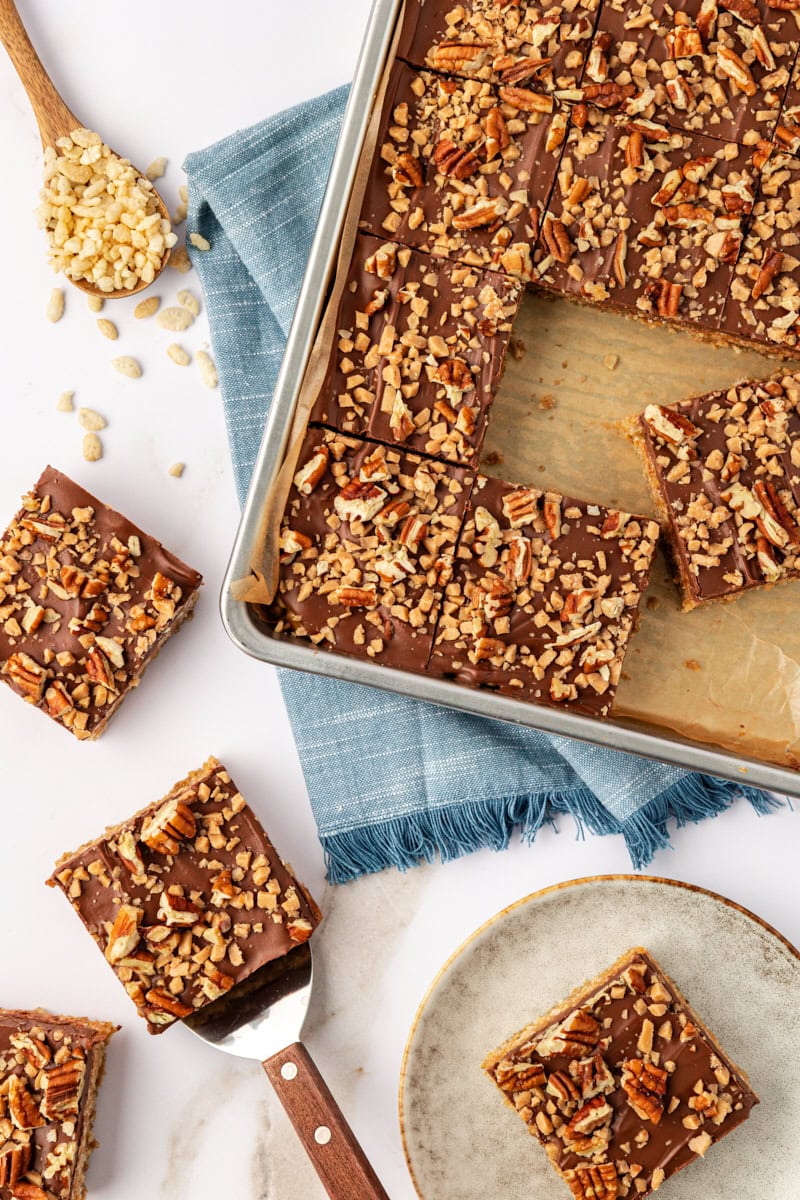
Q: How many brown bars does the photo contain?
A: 14